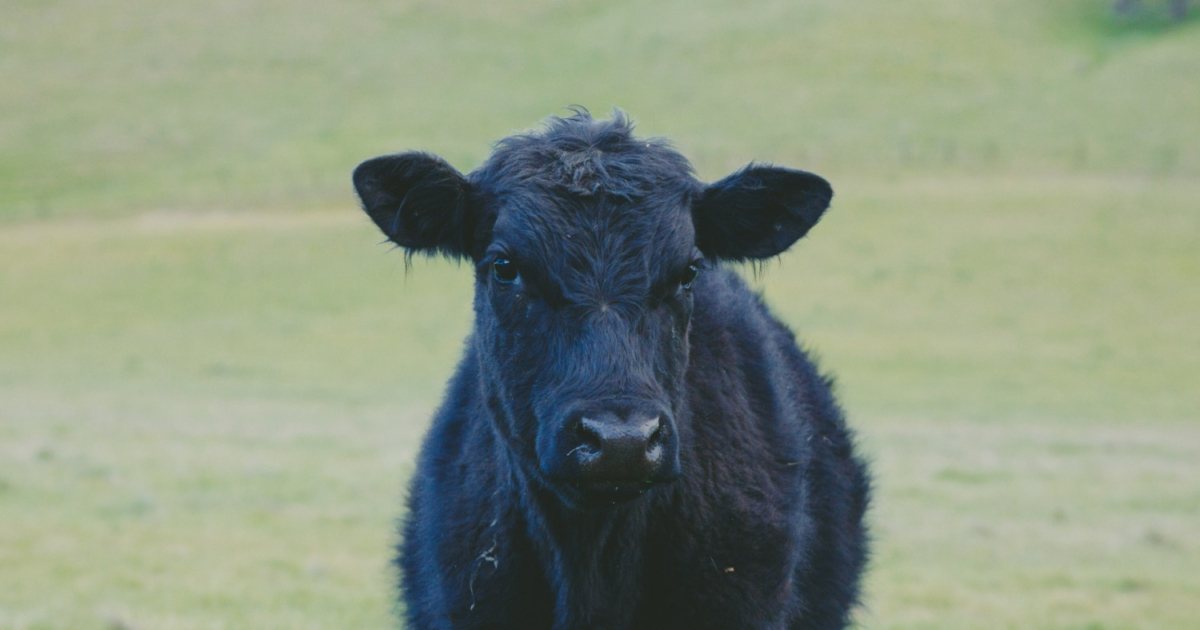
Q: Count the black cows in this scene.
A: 1